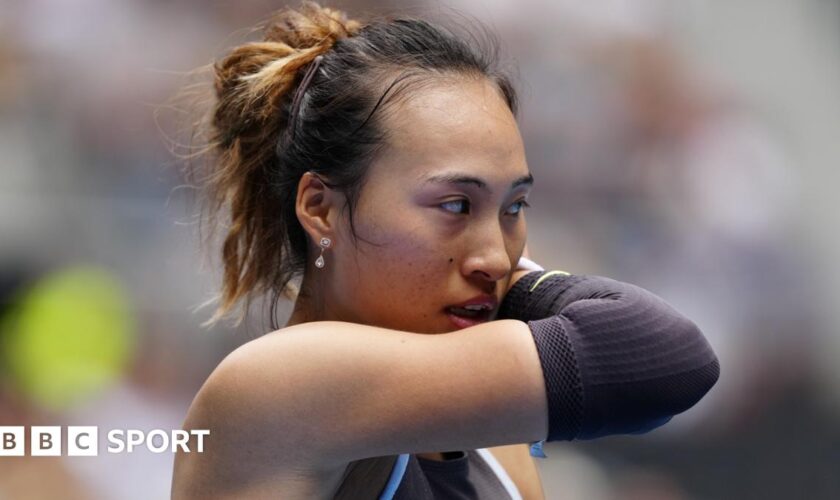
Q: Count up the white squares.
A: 3